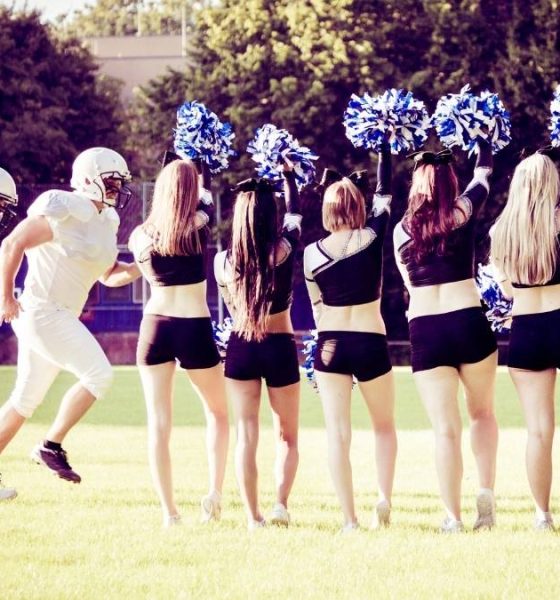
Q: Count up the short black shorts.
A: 5